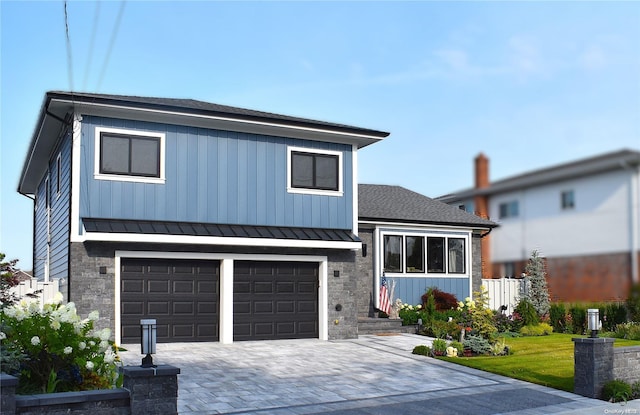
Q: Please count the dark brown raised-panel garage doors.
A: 2